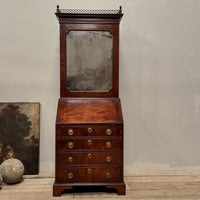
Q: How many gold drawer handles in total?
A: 8